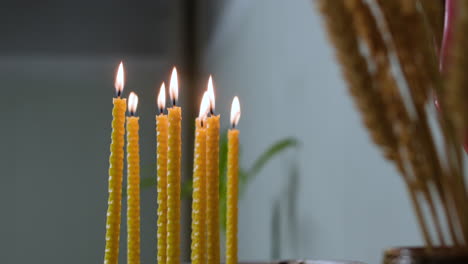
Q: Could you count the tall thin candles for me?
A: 7